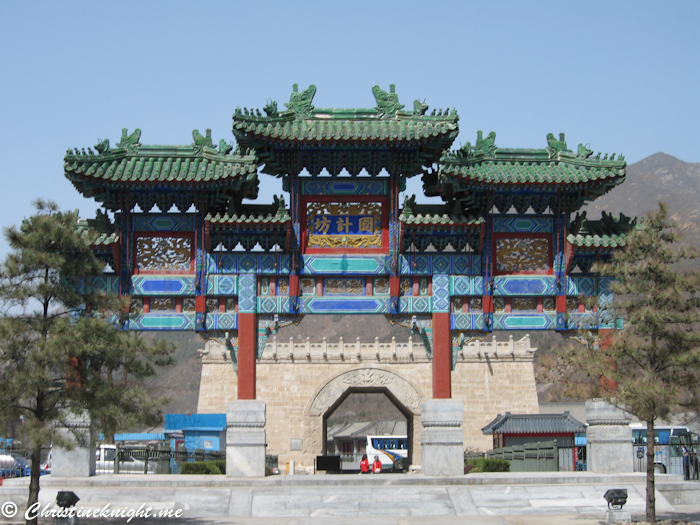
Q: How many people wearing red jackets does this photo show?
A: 2